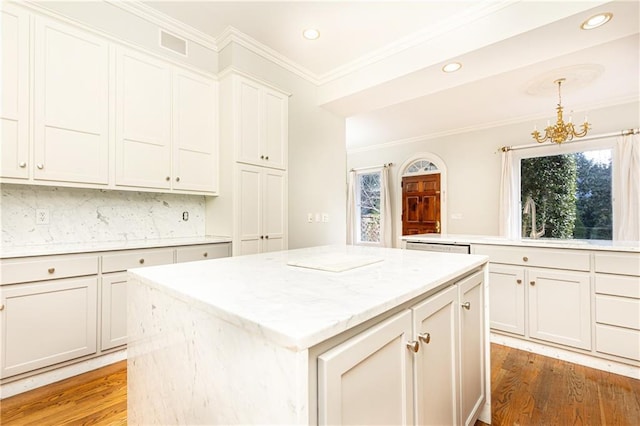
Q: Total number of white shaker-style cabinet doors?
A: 15